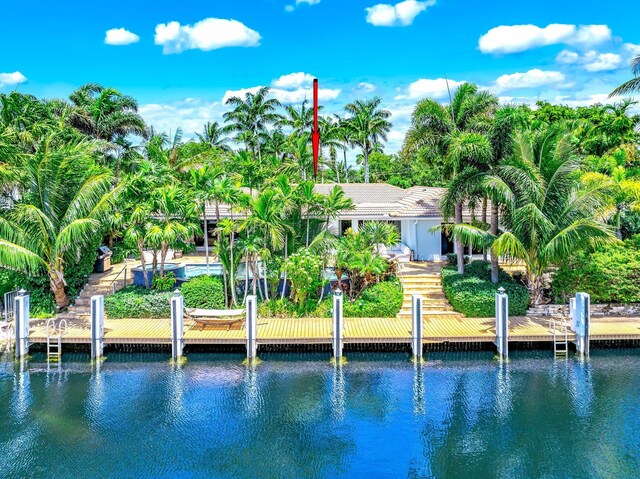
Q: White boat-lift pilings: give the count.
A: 8